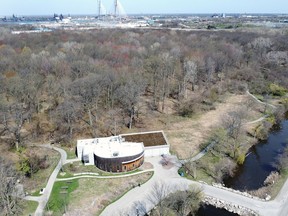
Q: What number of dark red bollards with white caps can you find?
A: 0